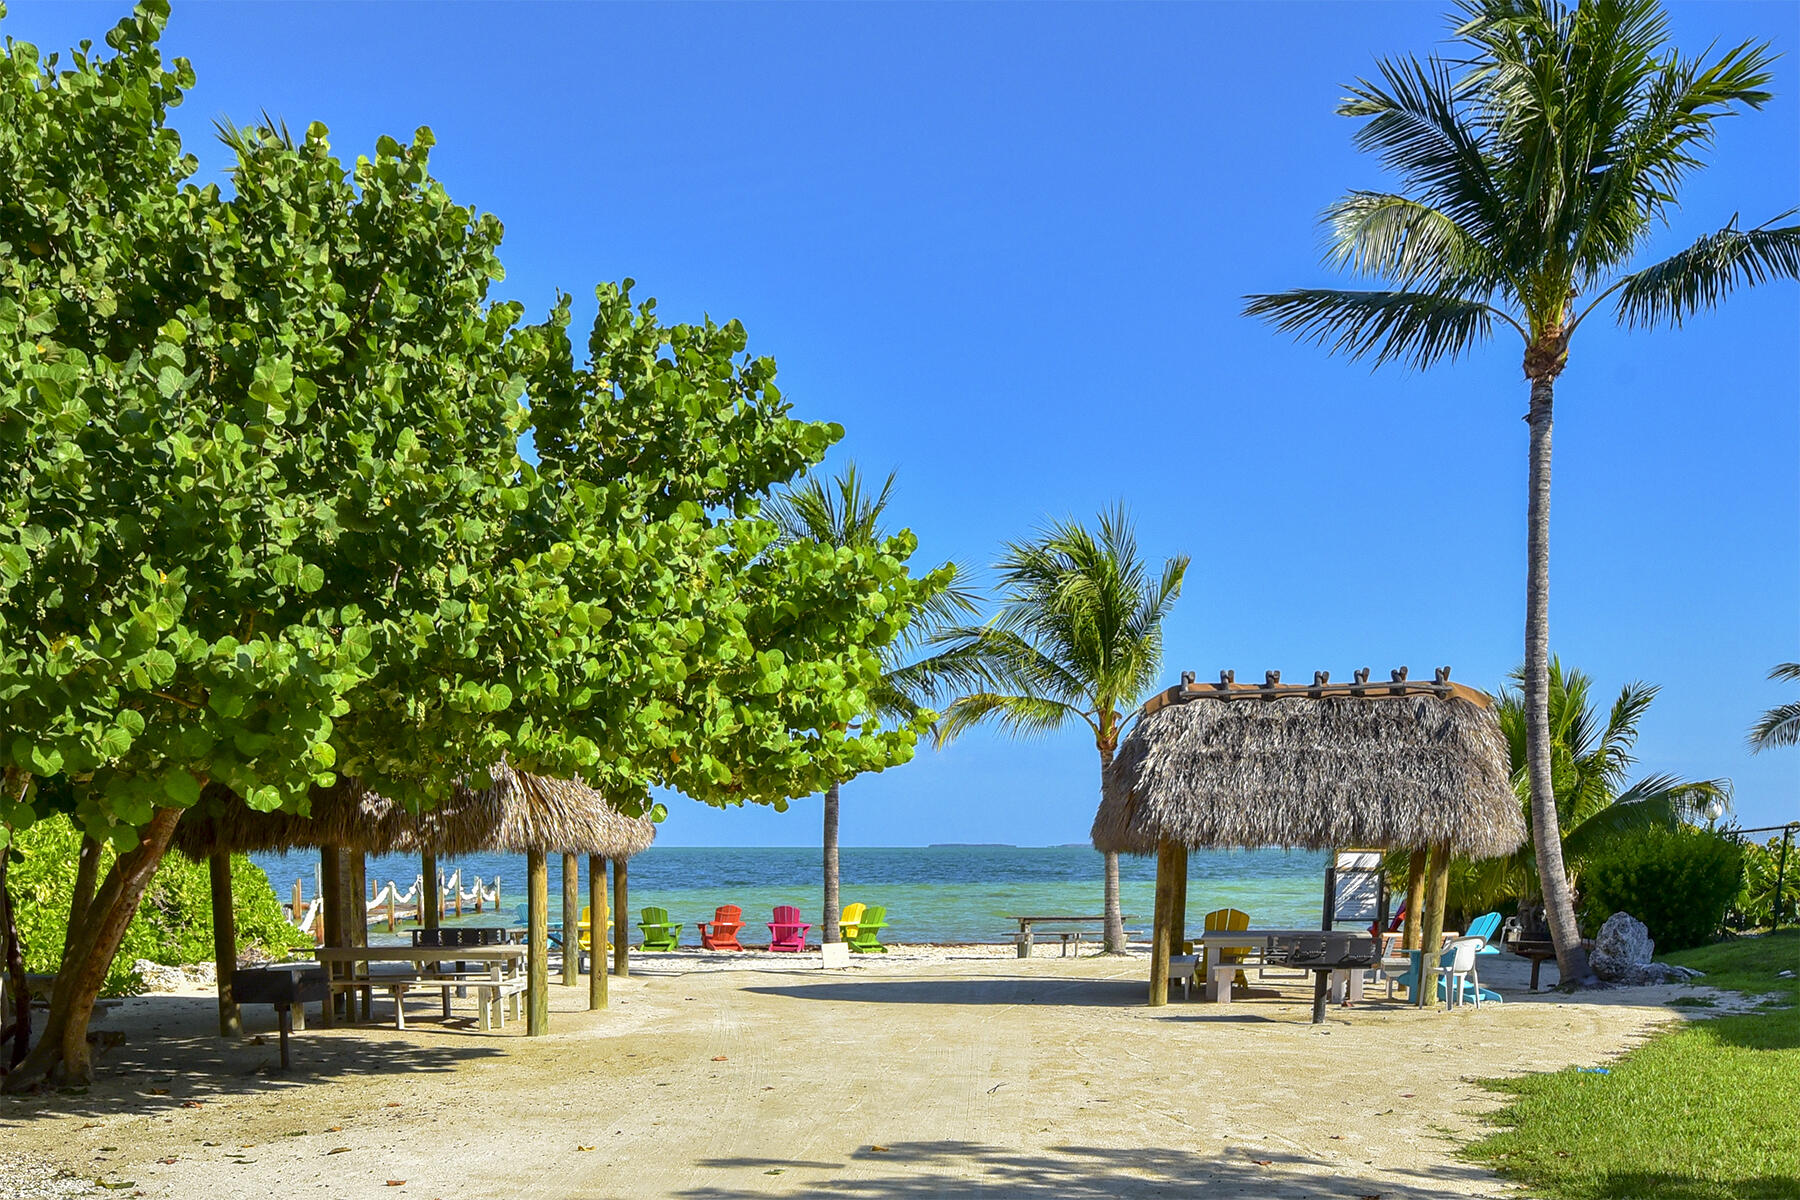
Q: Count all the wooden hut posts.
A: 12